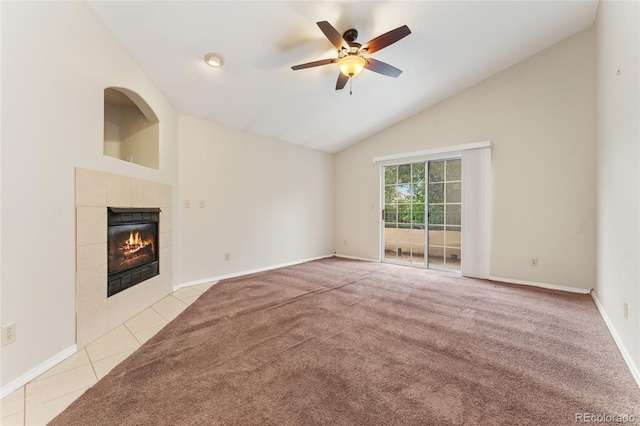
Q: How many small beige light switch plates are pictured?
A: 2